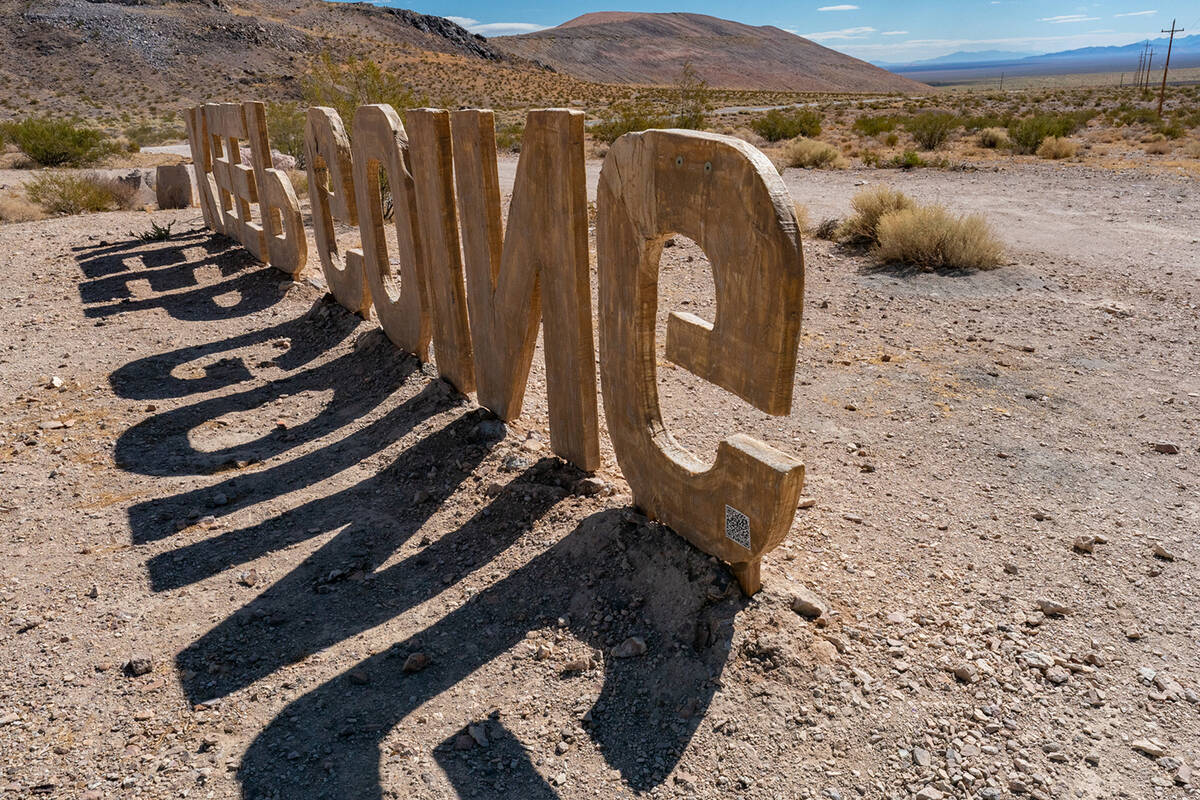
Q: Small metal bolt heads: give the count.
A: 2